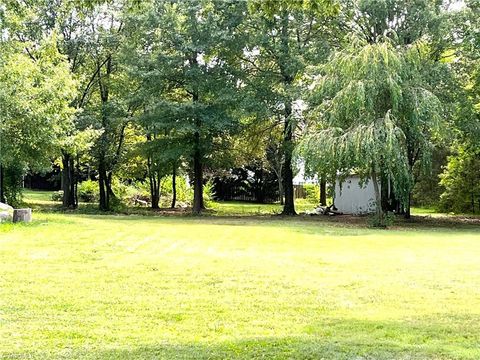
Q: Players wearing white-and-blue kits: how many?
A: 0